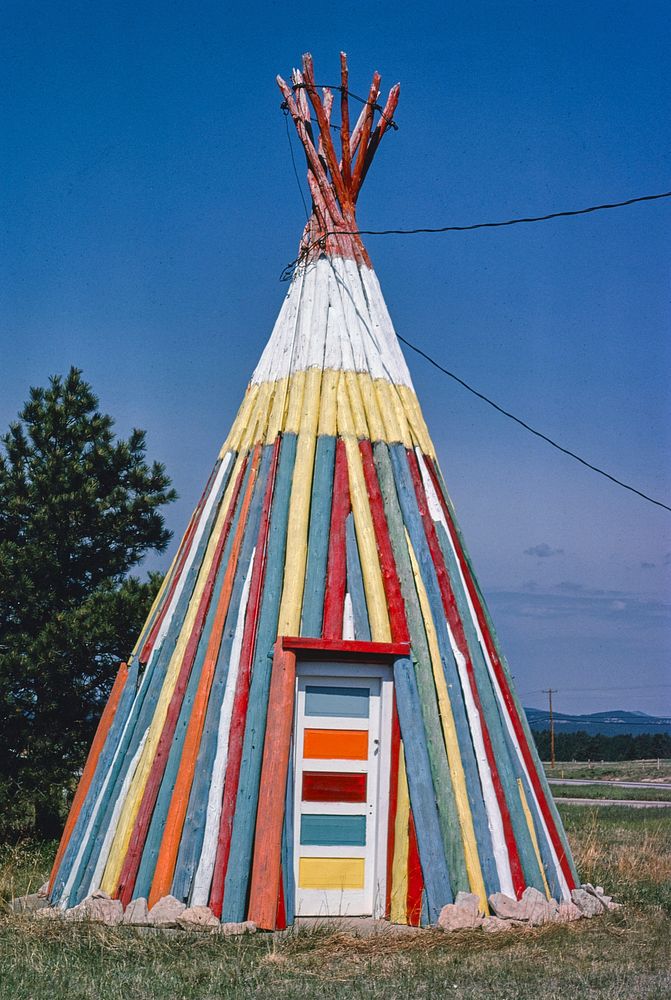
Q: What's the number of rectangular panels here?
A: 5